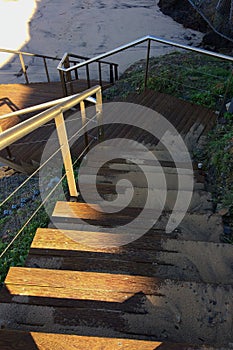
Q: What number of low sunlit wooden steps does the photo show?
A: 4